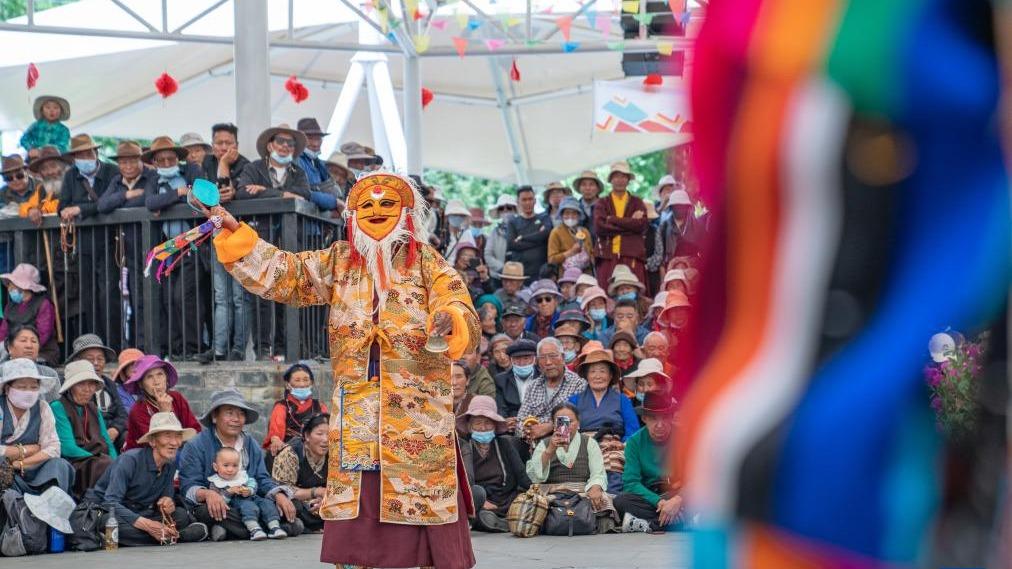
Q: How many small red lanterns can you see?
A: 6